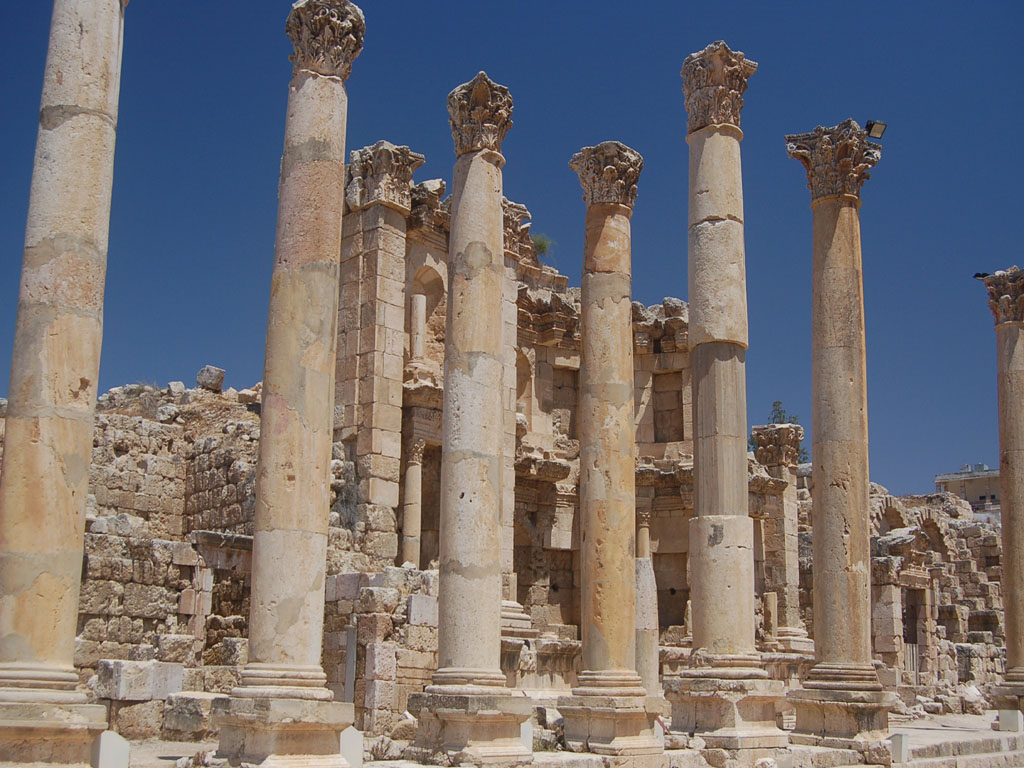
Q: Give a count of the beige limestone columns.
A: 7